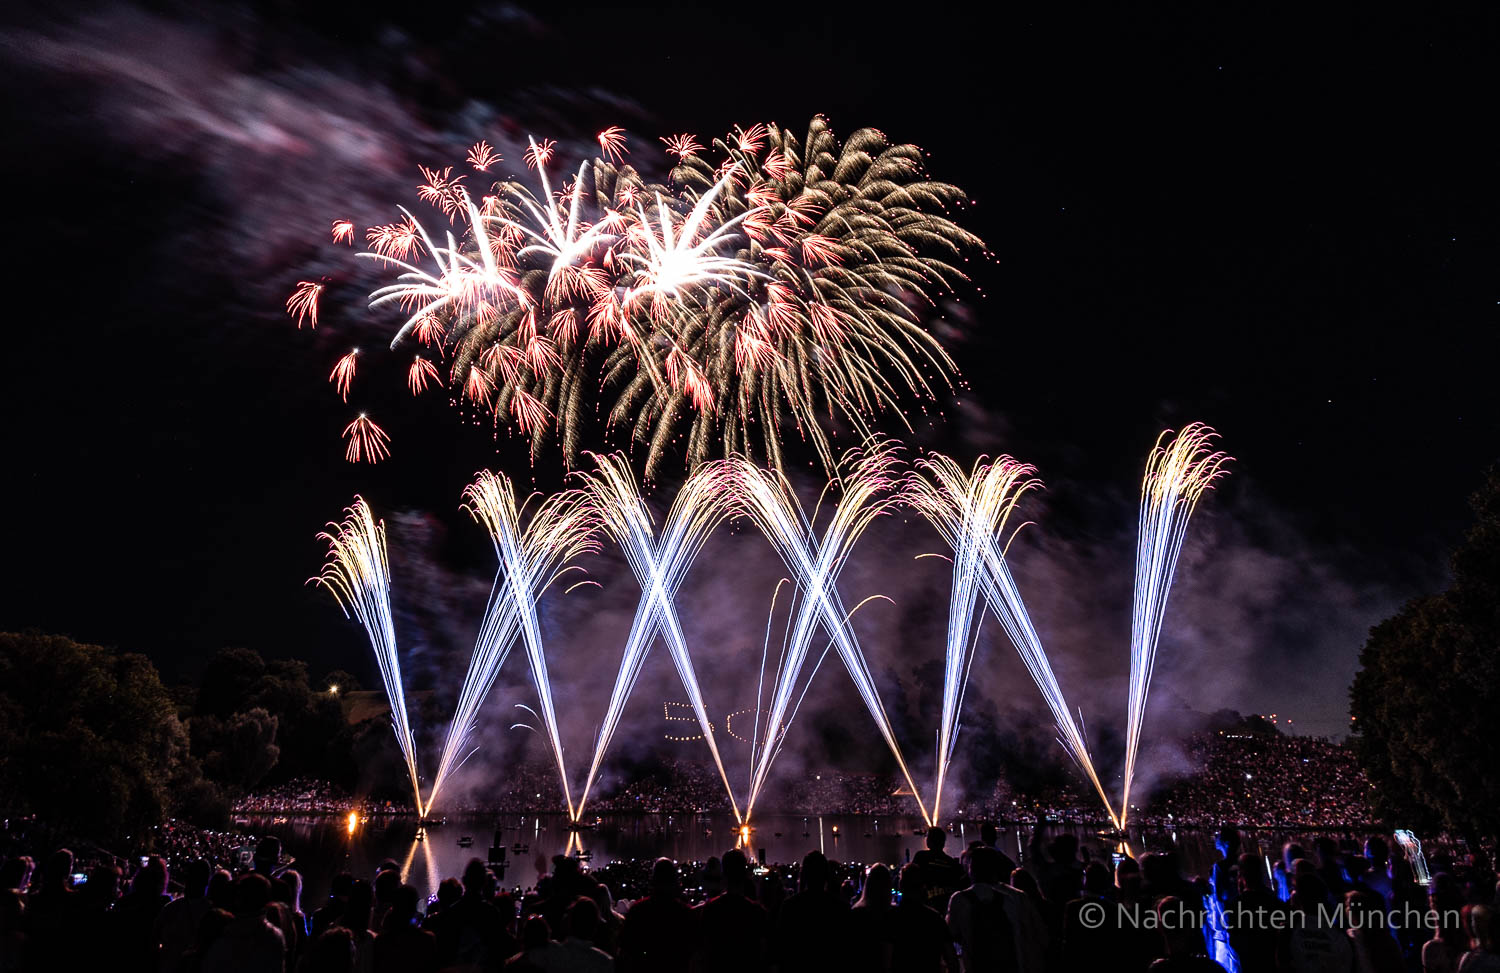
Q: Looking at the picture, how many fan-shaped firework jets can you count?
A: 10